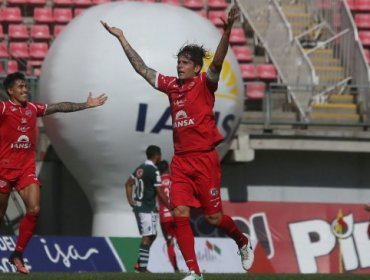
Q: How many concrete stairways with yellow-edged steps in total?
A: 1